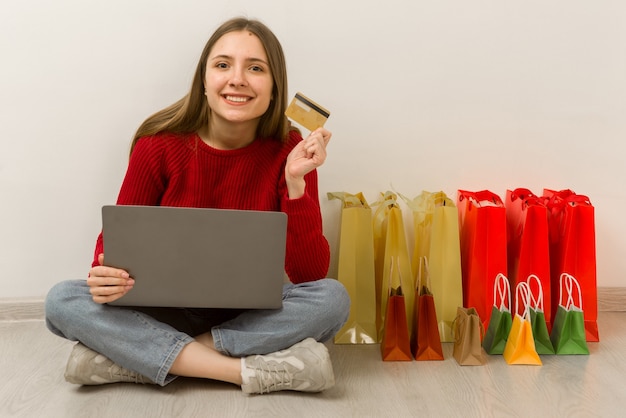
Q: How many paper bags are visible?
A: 13